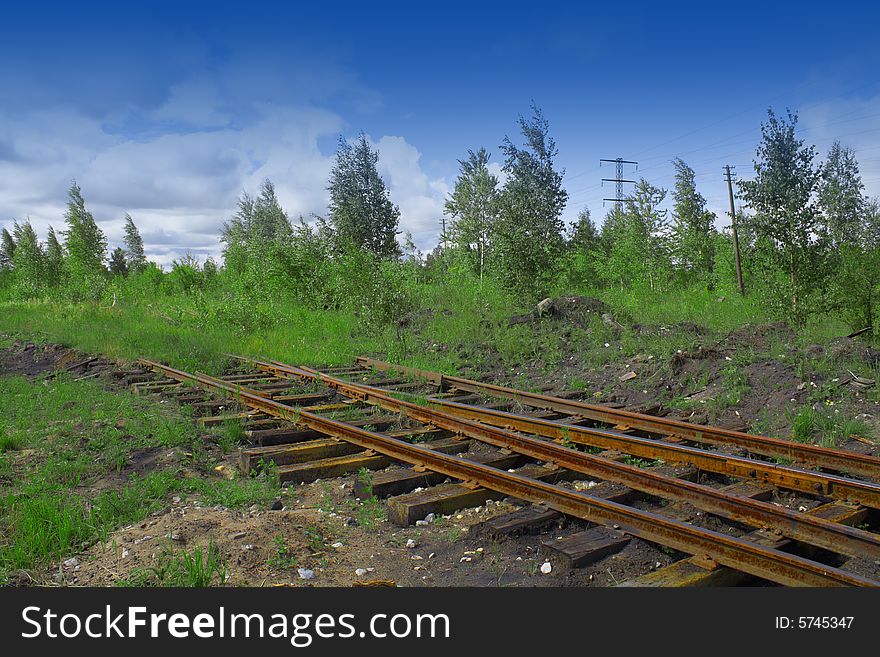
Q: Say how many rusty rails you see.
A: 4